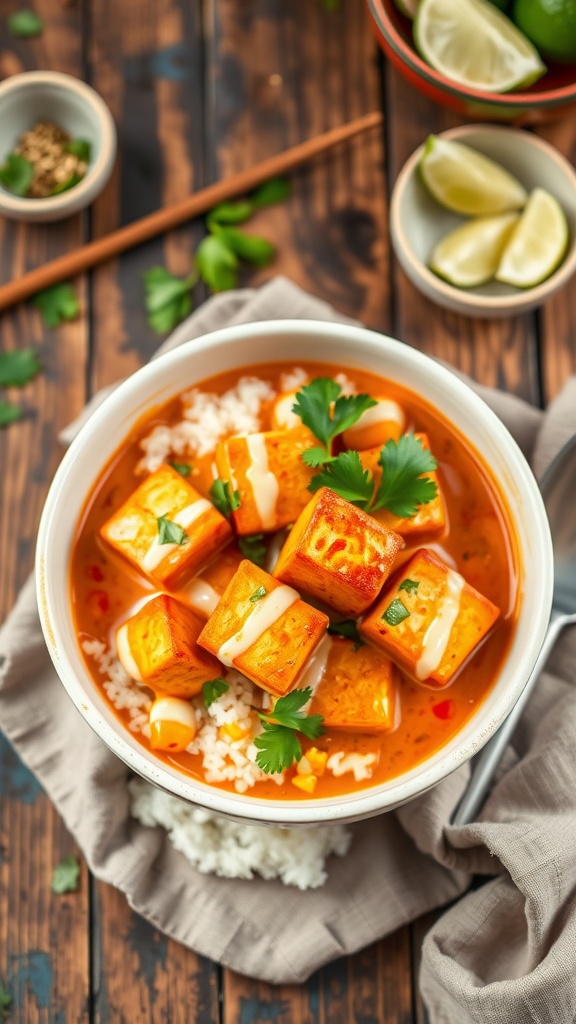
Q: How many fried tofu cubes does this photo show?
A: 8